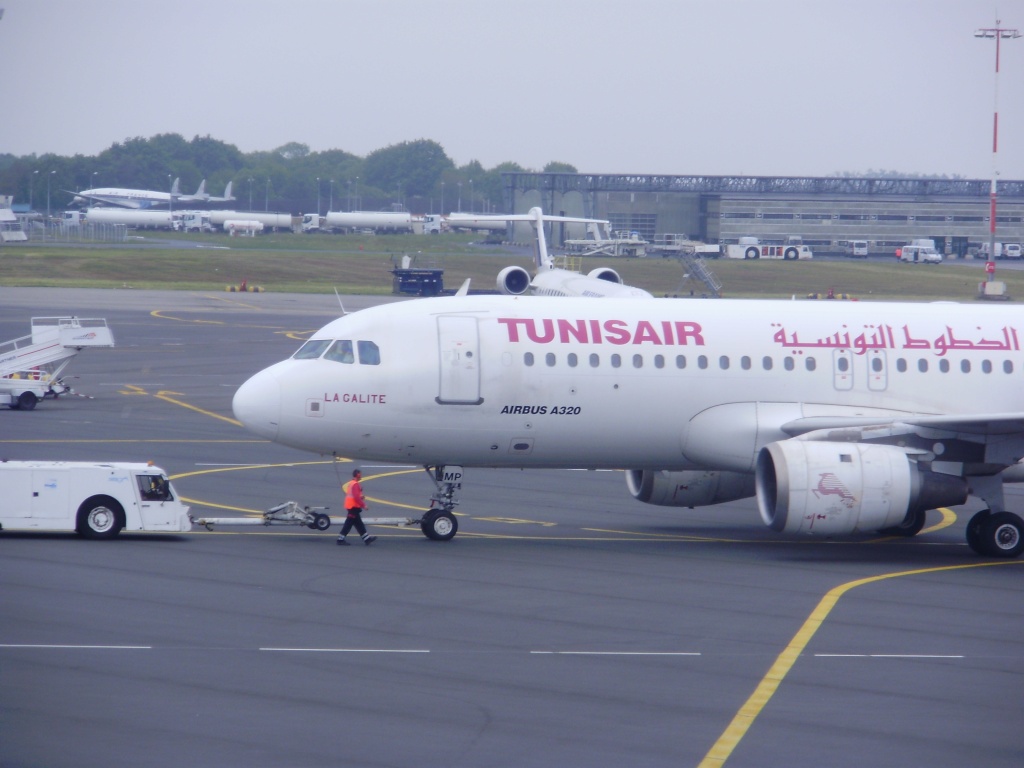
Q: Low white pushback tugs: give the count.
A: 2